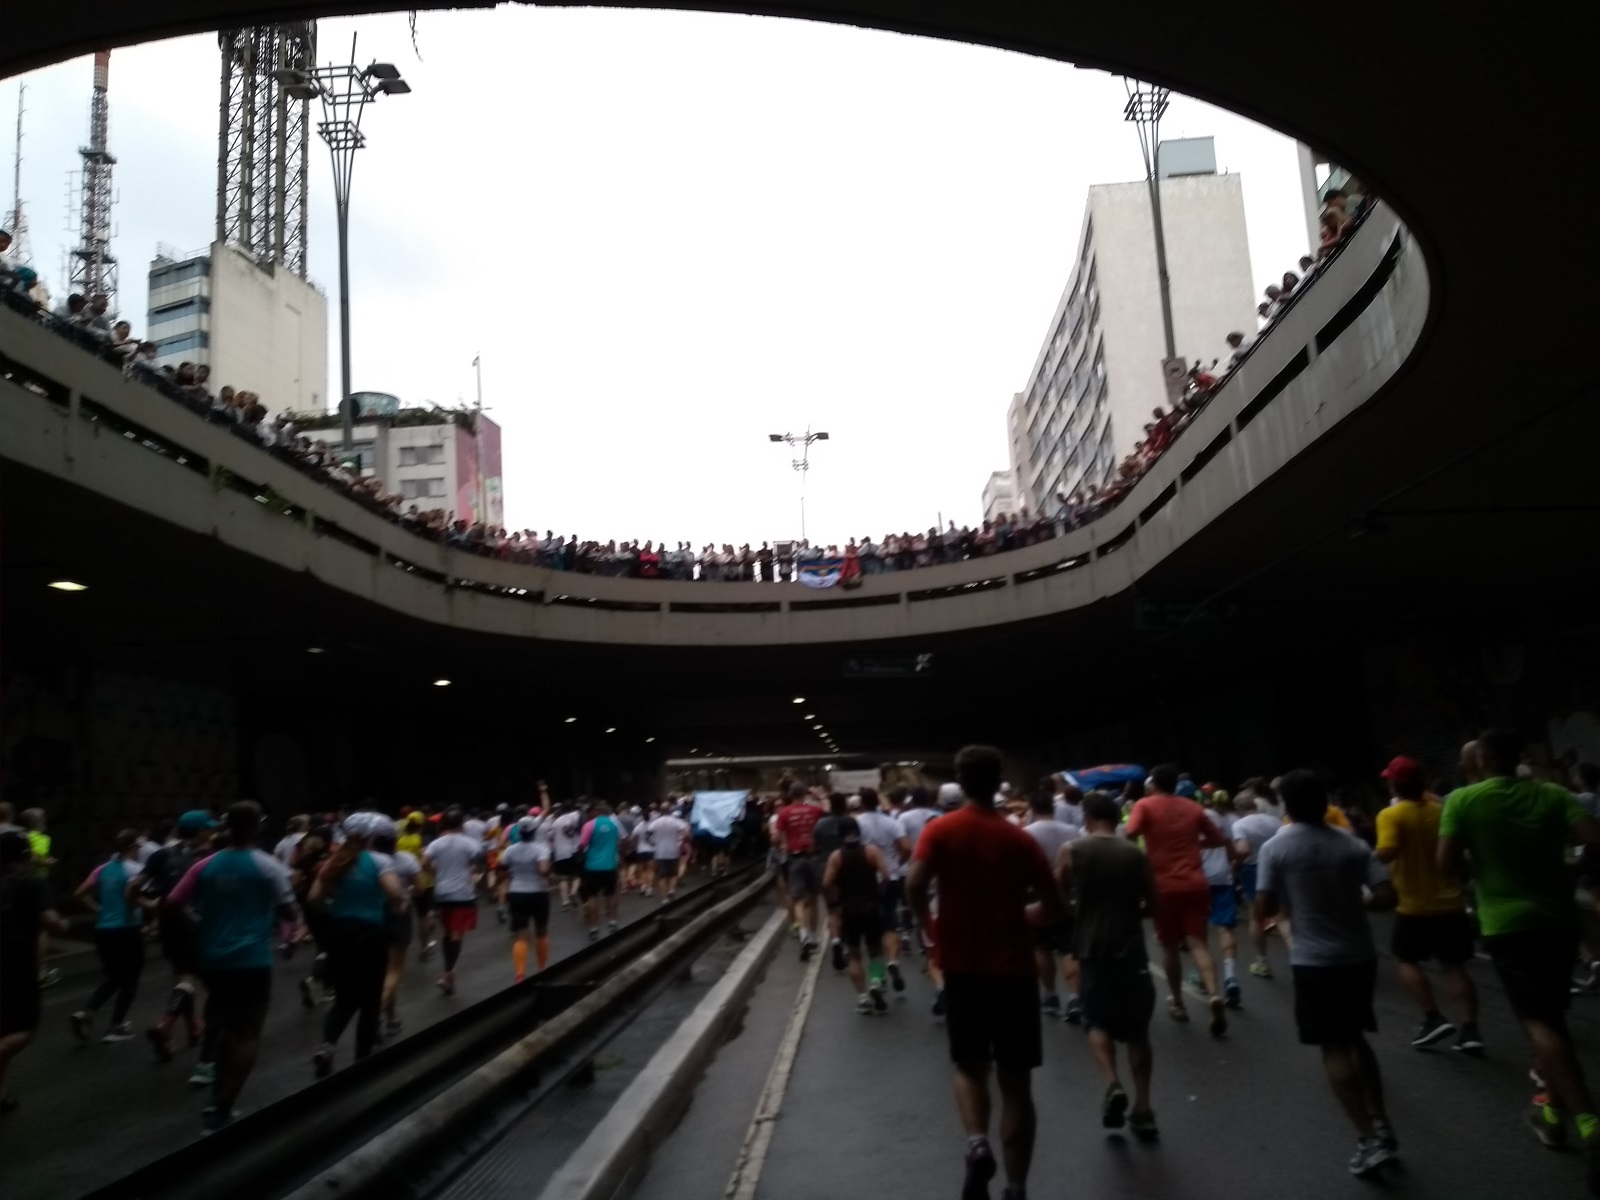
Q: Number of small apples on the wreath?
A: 0